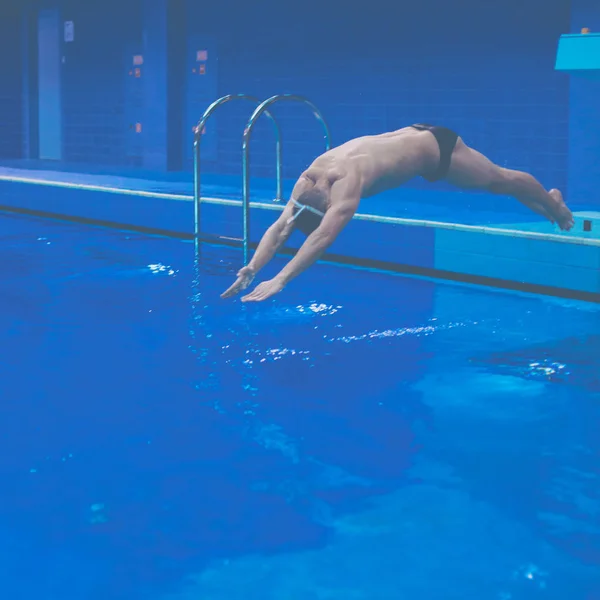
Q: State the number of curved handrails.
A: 2